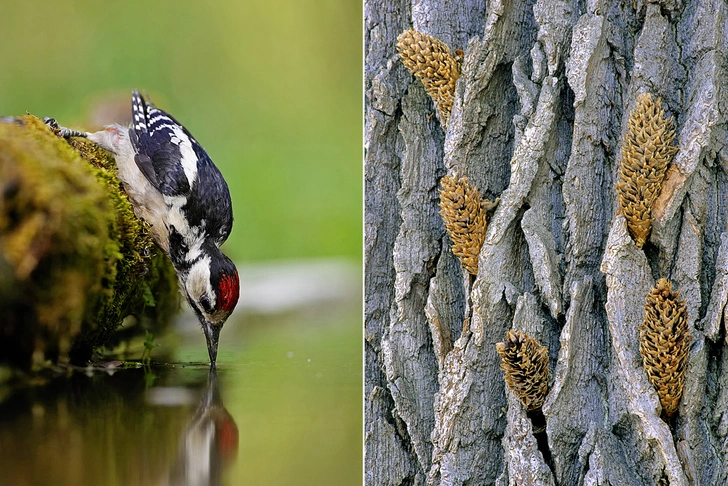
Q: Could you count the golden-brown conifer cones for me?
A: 5